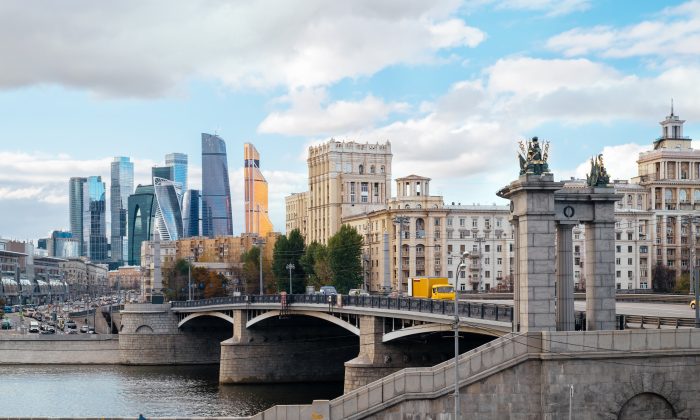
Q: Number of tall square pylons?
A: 2